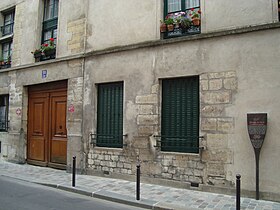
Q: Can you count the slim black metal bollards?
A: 3